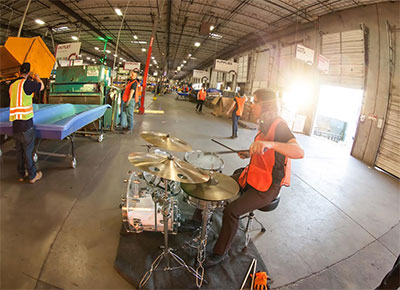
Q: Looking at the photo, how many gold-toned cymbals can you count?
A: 3